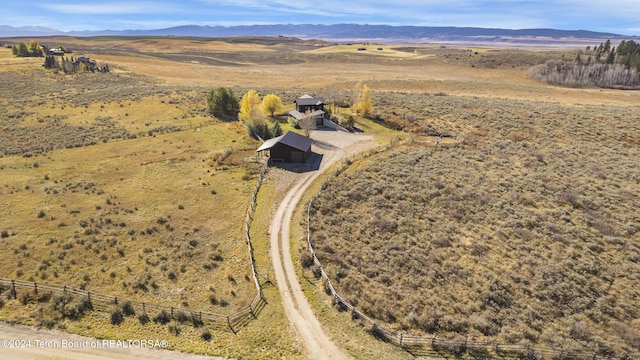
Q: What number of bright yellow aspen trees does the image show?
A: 3